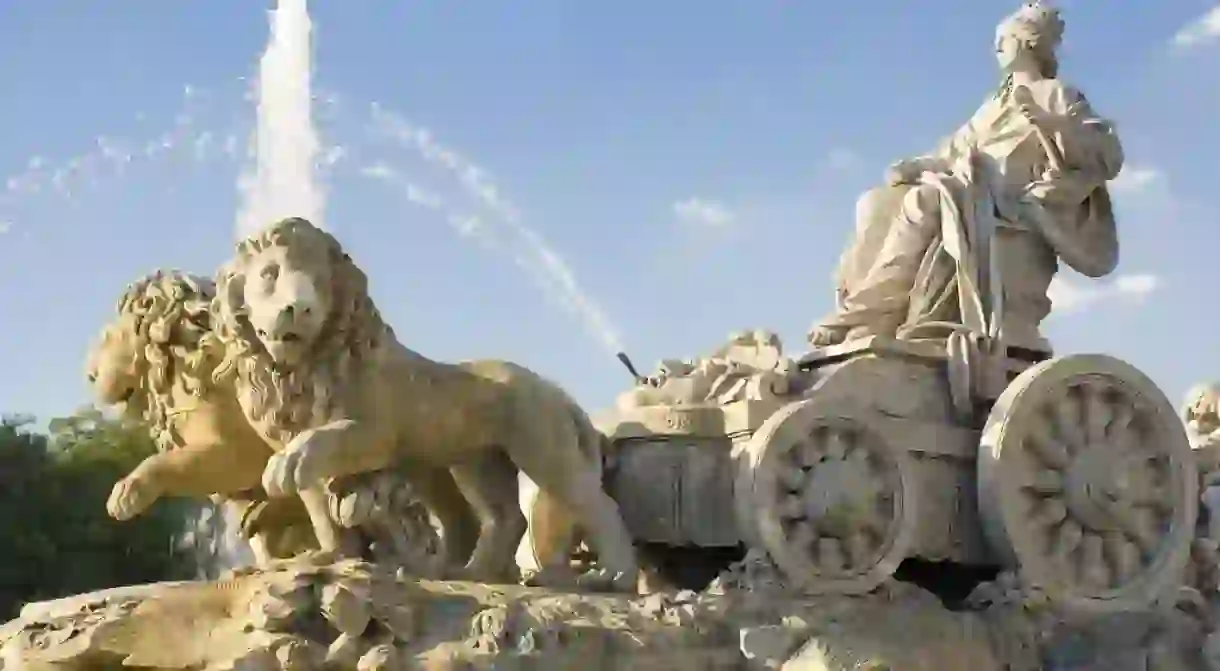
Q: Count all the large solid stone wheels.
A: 2